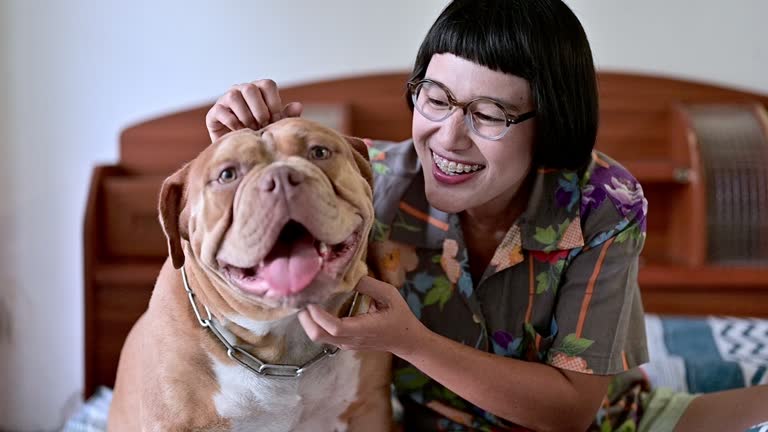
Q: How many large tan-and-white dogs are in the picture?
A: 1